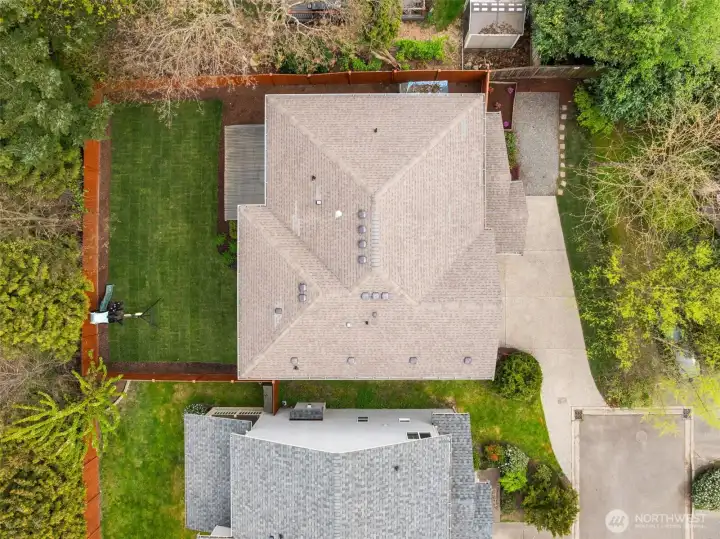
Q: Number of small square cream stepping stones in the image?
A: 10